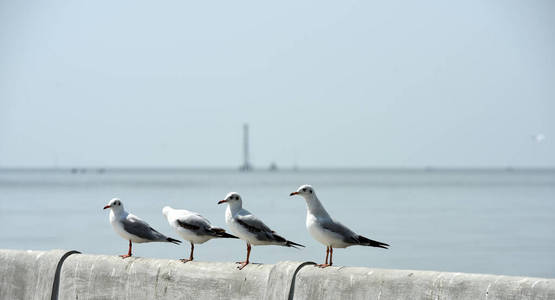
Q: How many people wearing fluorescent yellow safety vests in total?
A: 0